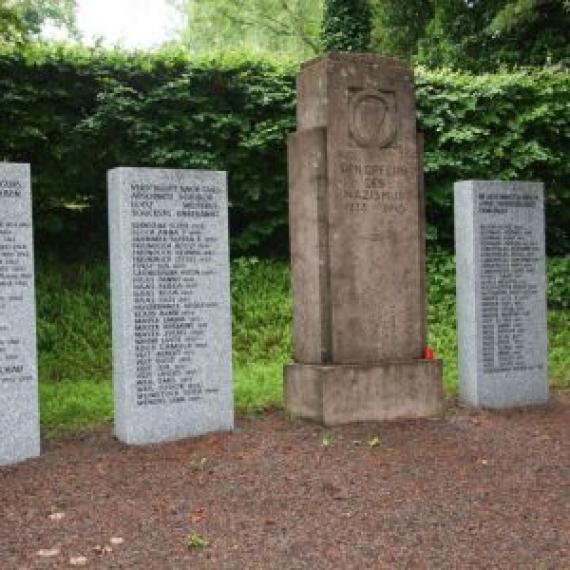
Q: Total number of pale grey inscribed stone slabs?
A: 3